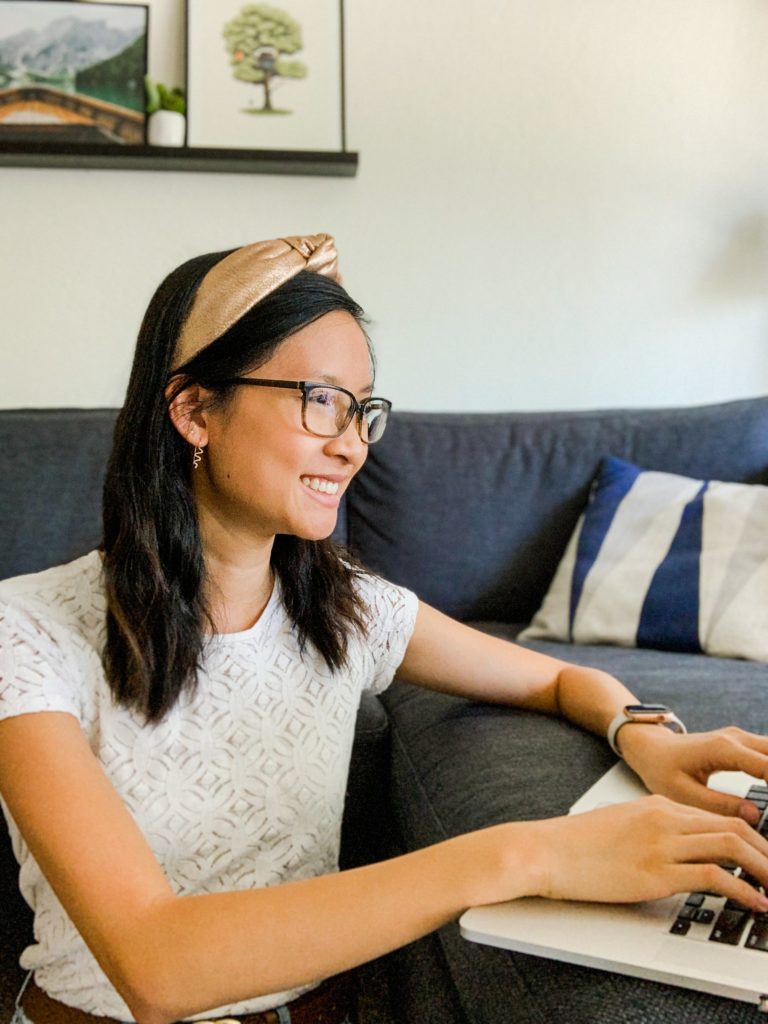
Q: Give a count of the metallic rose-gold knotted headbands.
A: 1